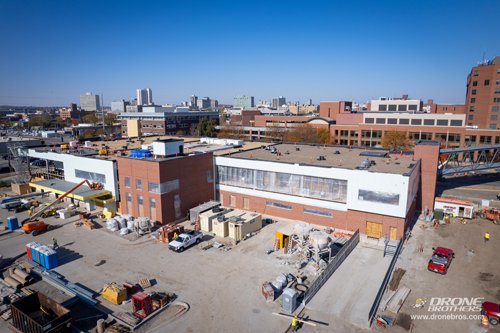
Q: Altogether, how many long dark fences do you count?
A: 2